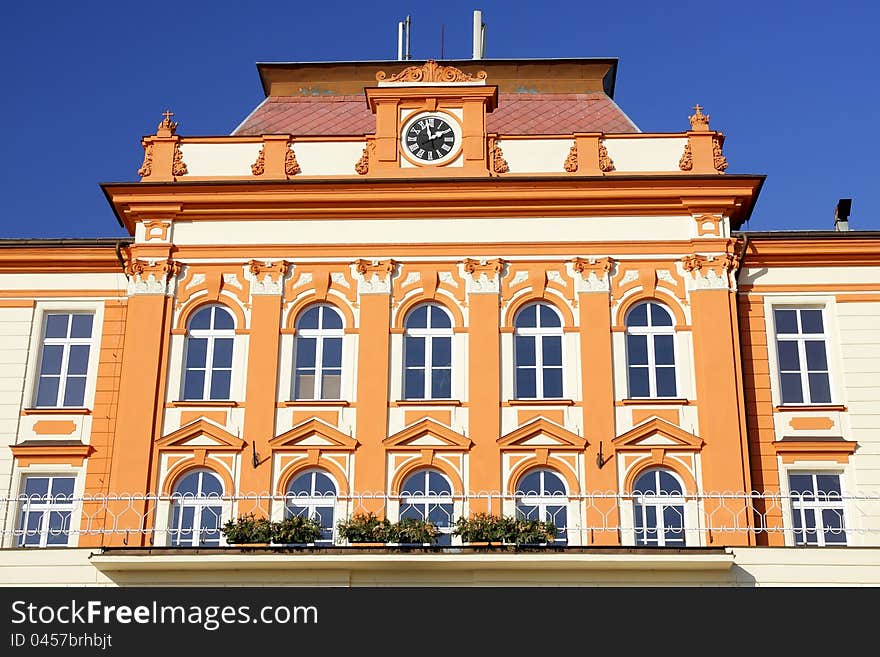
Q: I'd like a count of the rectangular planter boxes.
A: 6